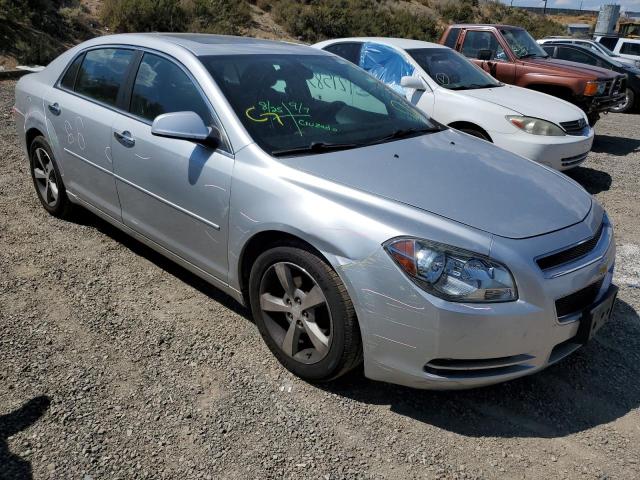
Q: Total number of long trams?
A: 0